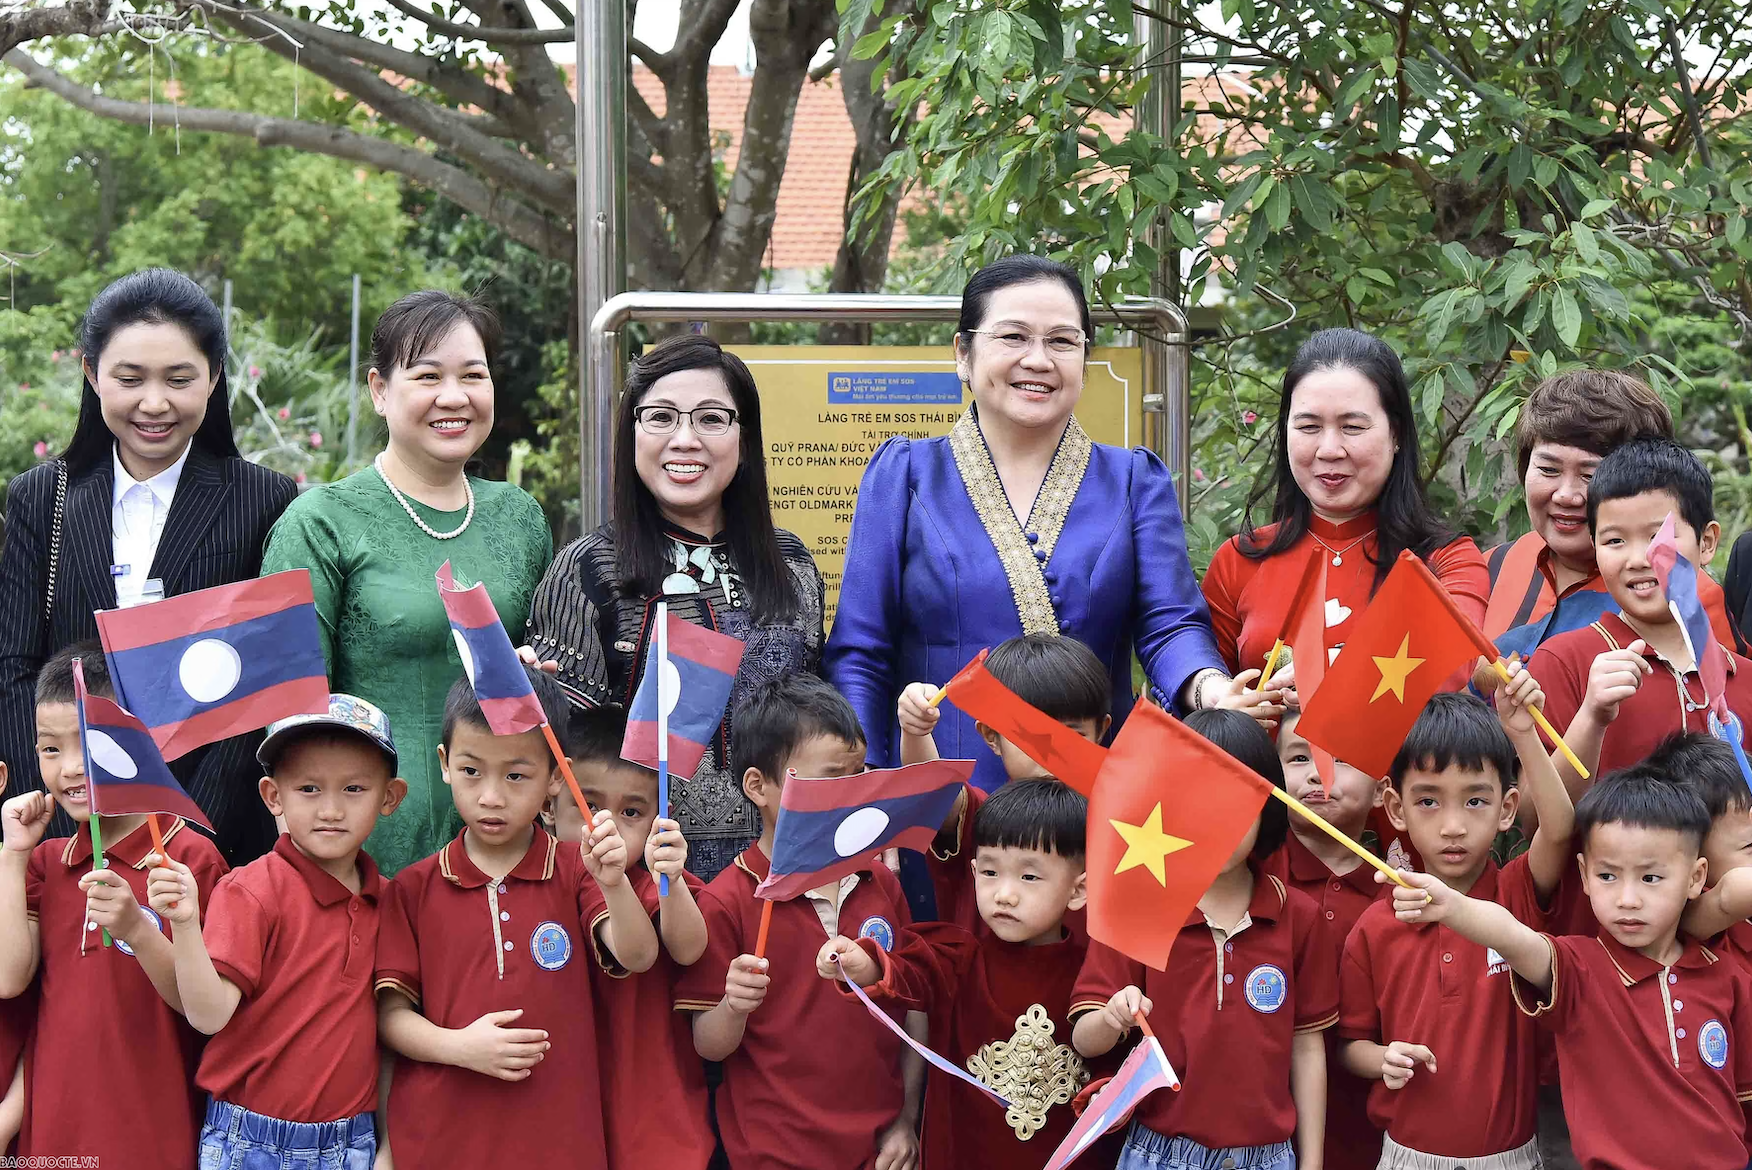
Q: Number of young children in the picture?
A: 13